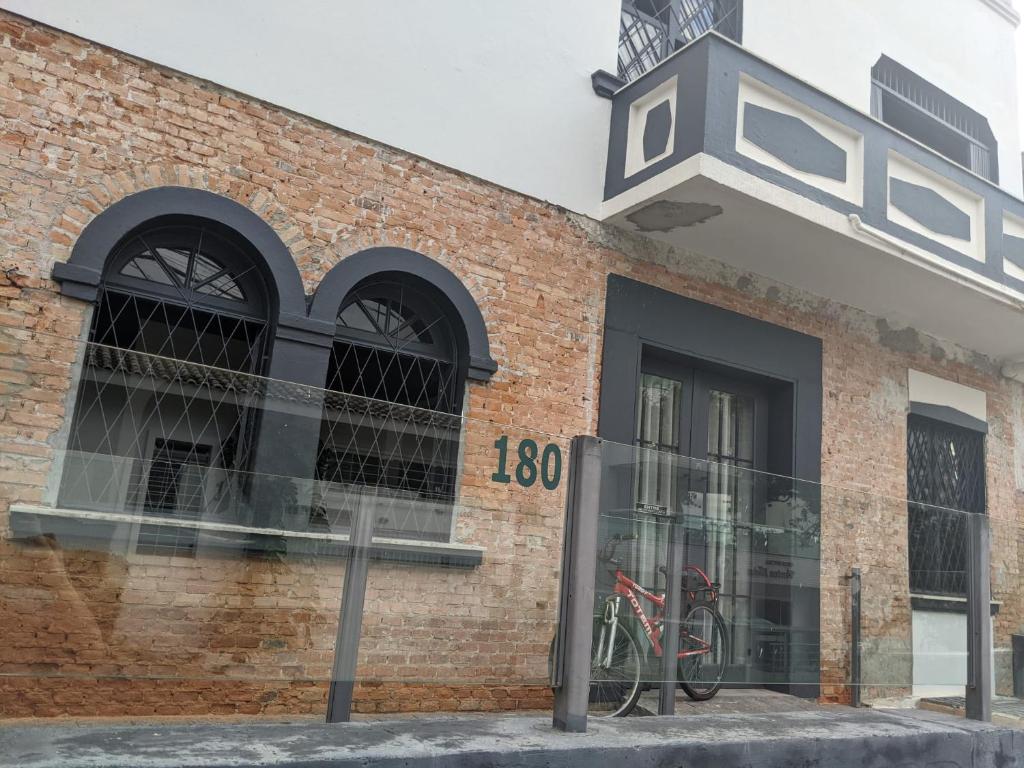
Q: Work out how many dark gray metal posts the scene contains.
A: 5